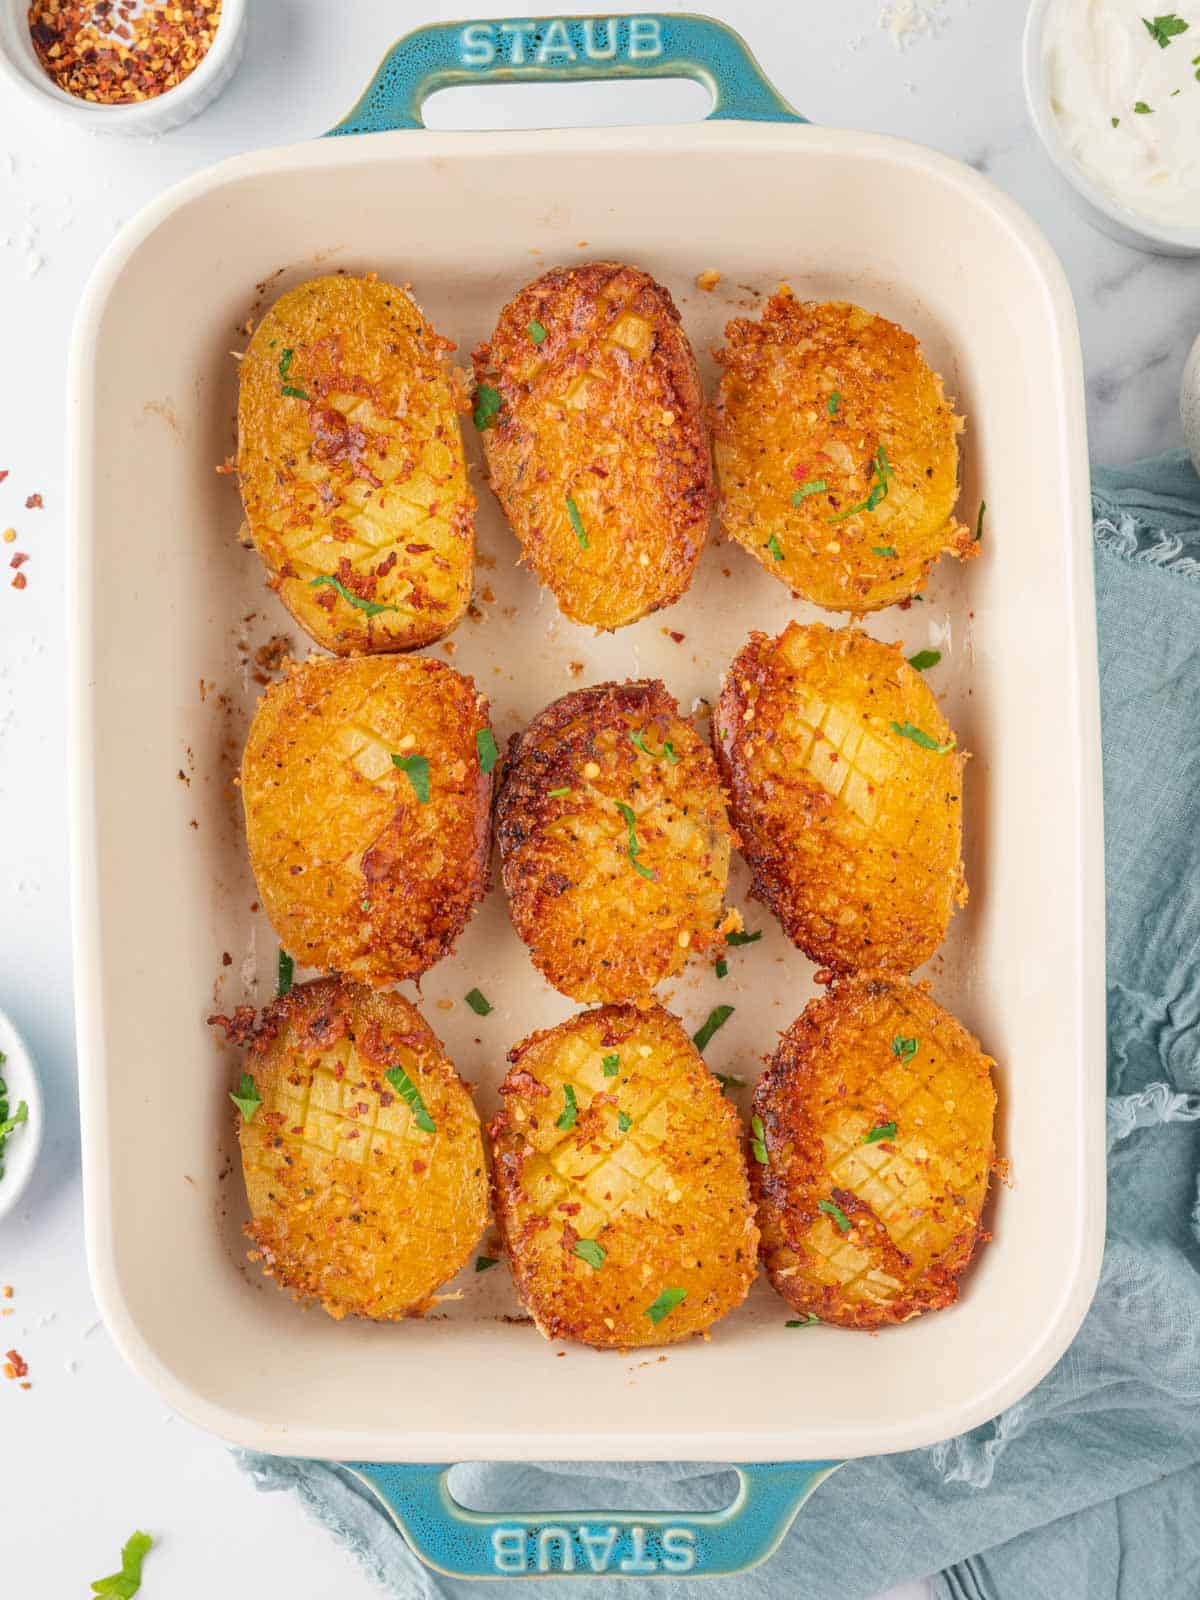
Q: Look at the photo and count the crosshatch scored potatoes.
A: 9